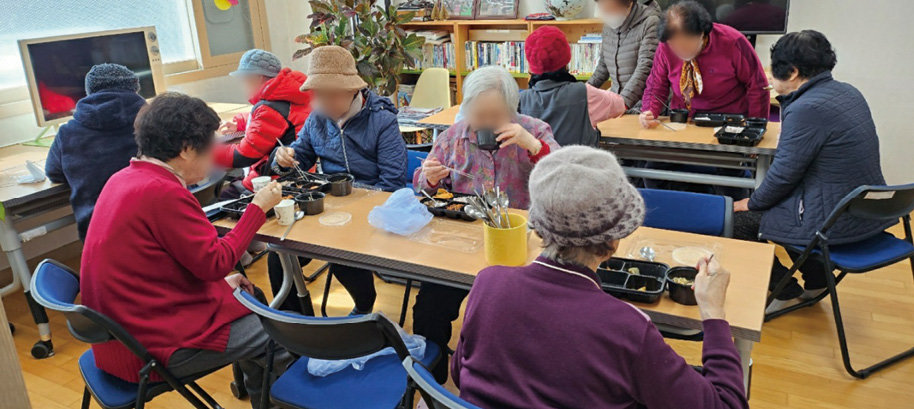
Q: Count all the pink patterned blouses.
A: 1